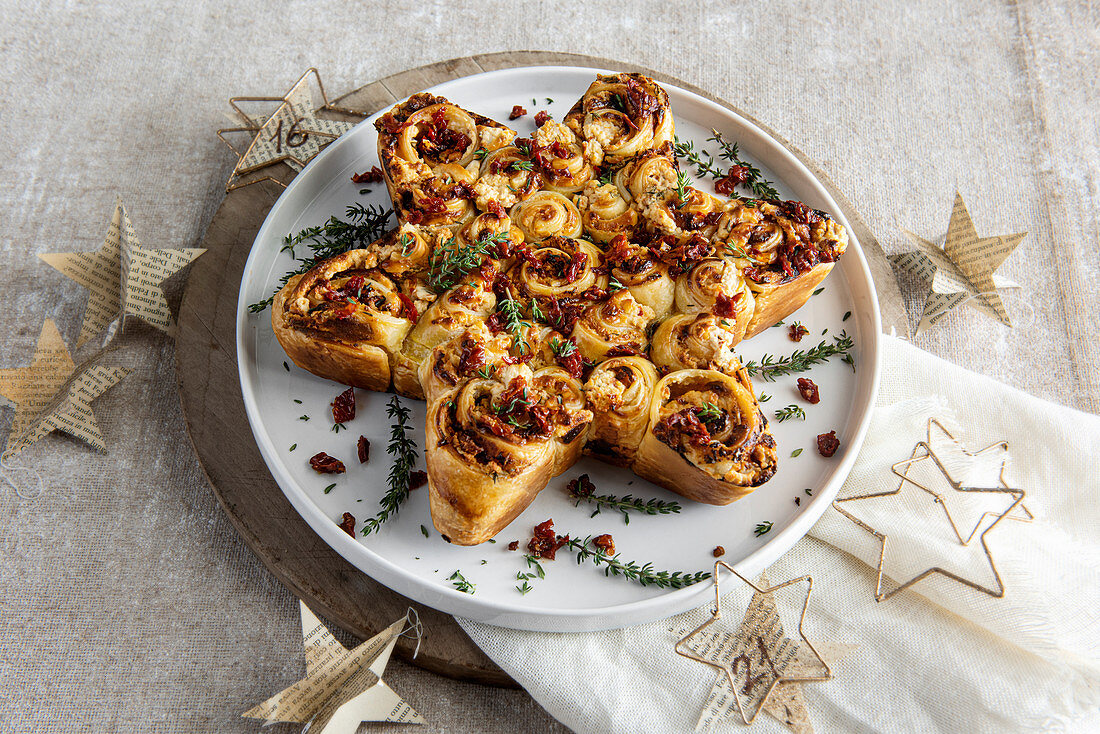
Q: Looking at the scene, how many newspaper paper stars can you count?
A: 6